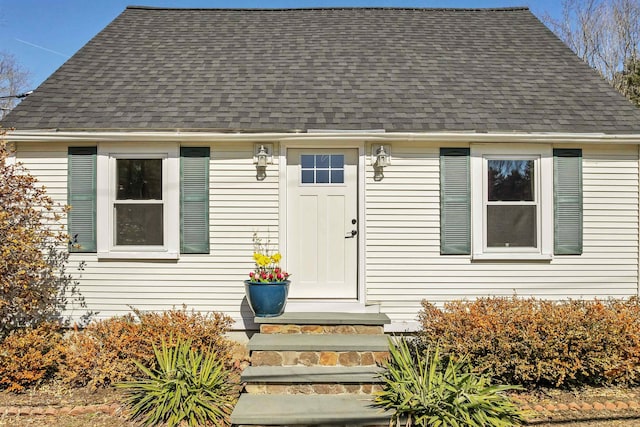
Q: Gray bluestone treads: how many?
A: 4